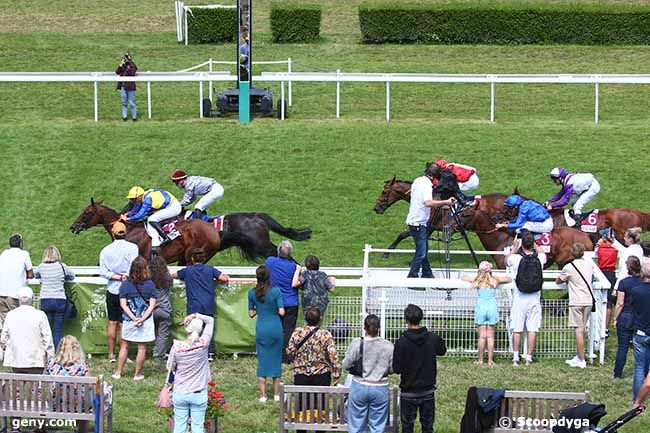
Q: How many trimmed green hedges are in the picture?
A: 3